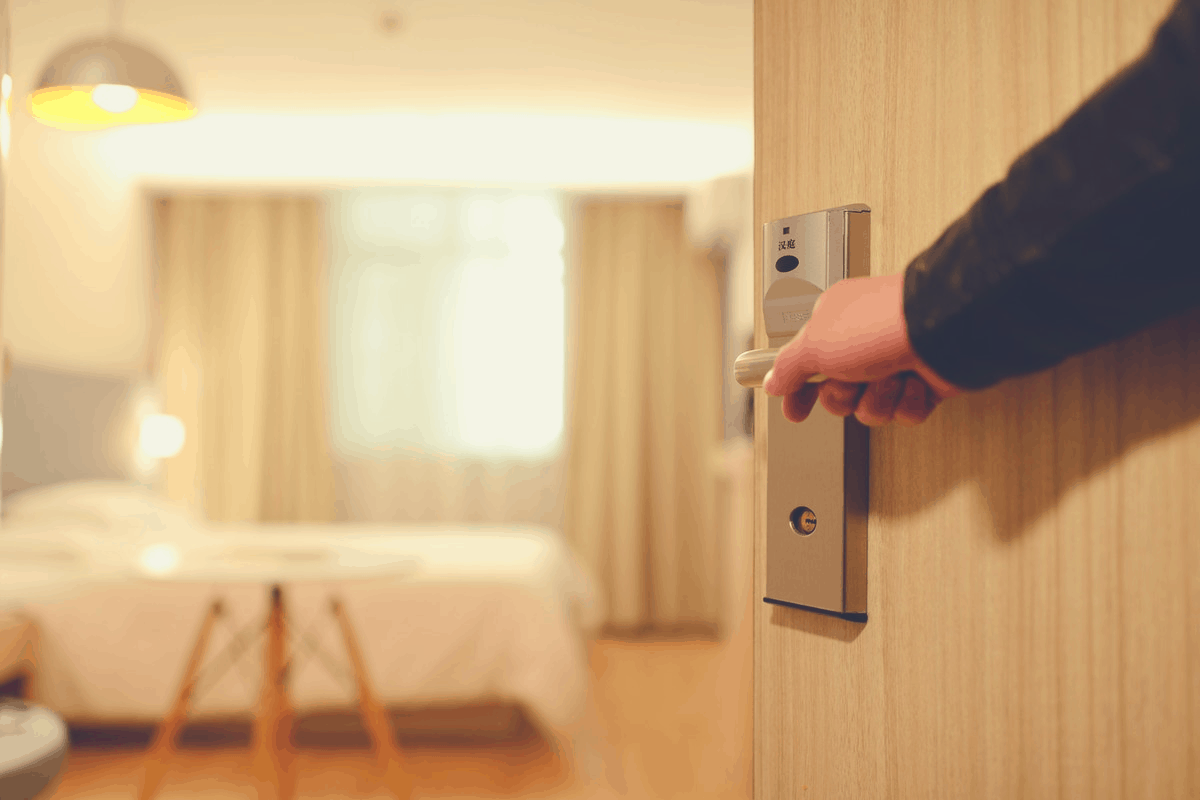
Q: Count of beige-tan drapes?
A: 2